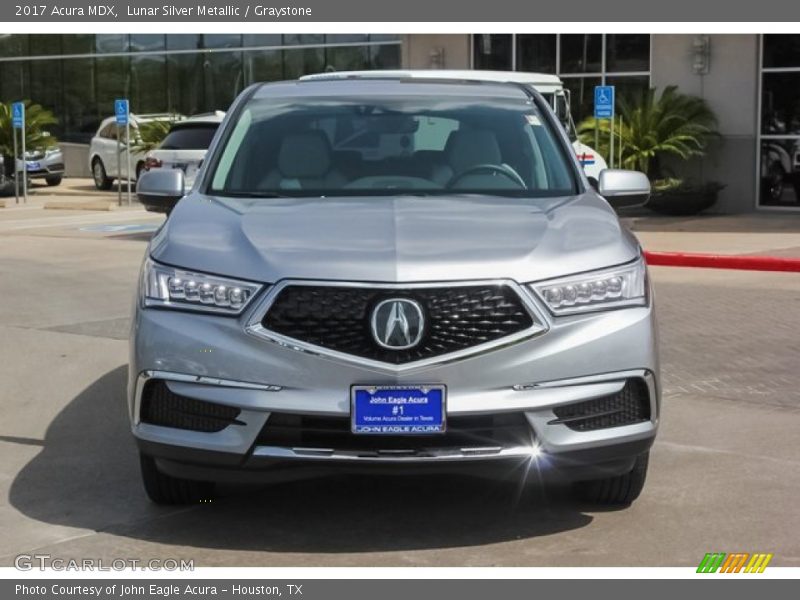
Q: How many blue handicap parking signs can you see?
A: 3